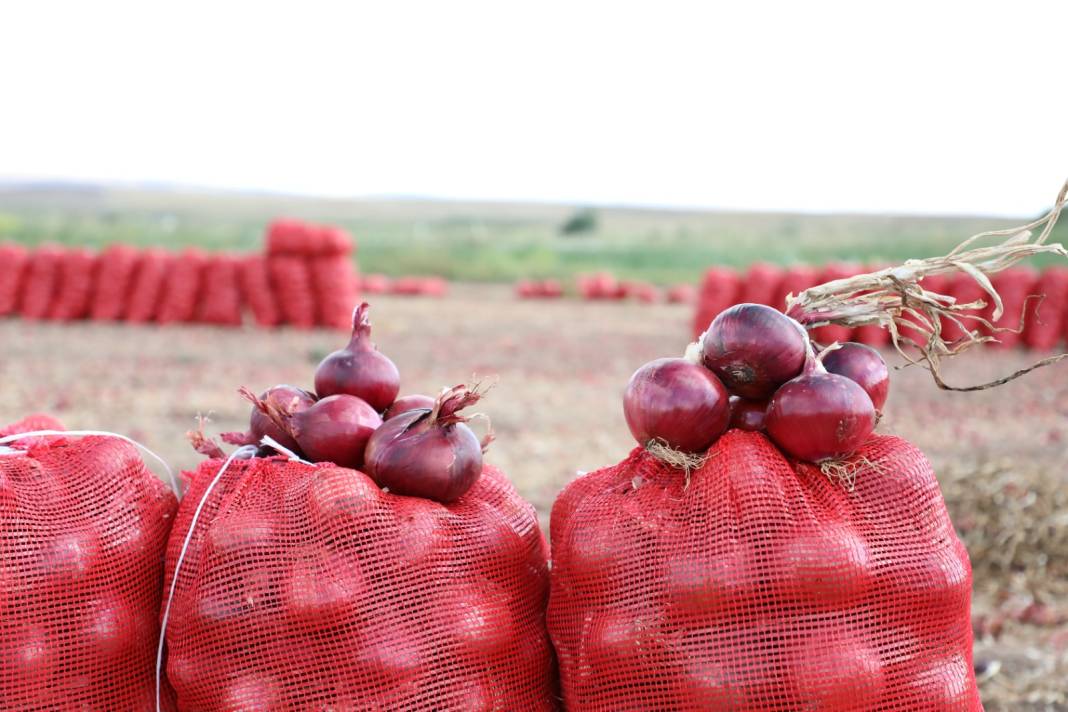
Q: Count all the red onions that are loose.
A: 10